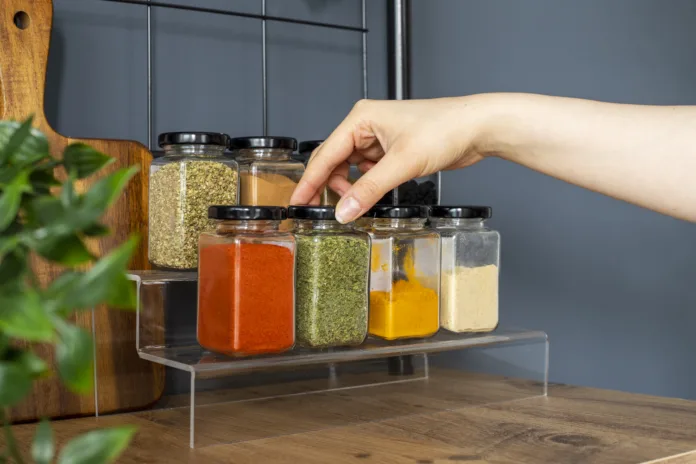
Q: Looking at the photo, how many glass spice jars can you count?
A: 8